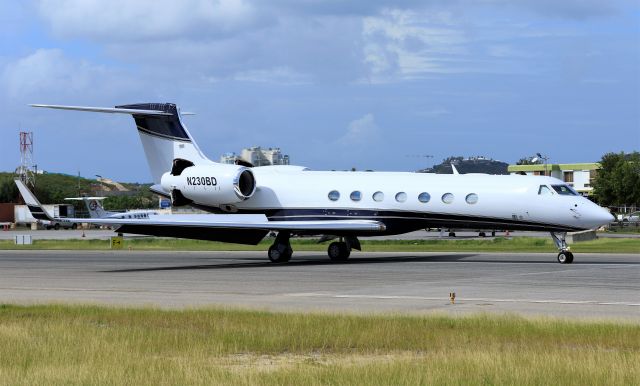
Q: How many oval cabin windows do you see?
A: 7